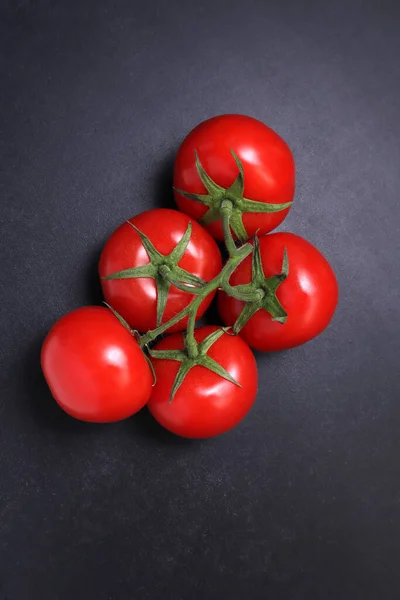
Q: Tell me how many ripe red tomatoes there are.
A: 5